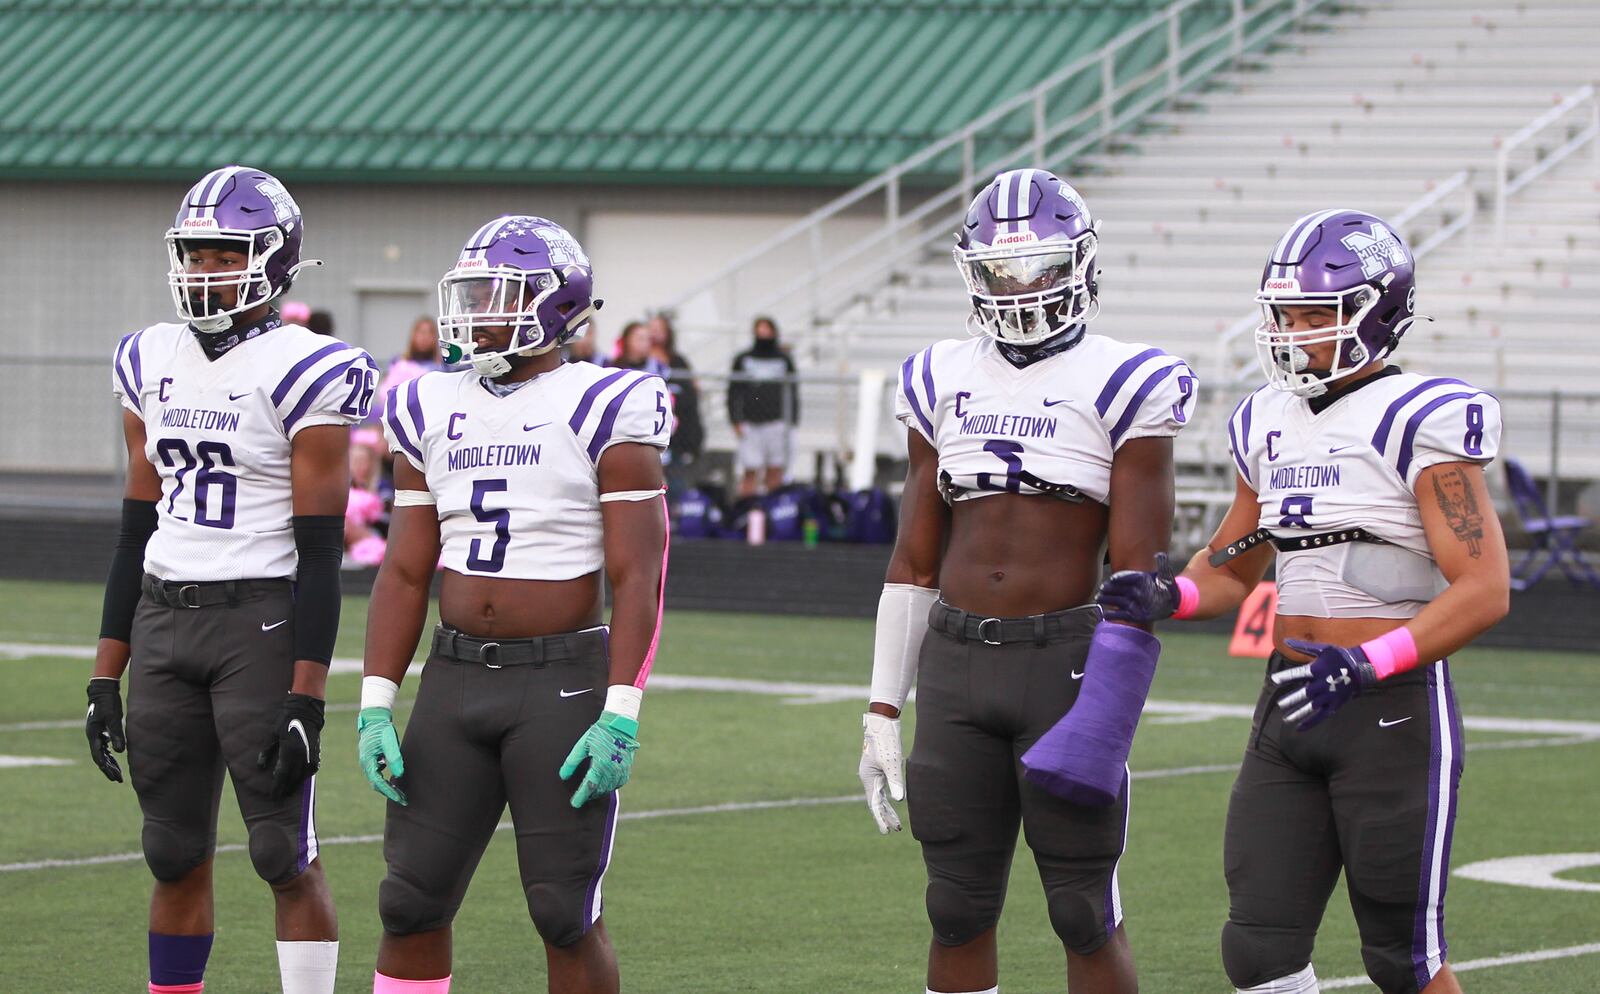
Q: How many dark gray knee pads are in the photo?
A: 8